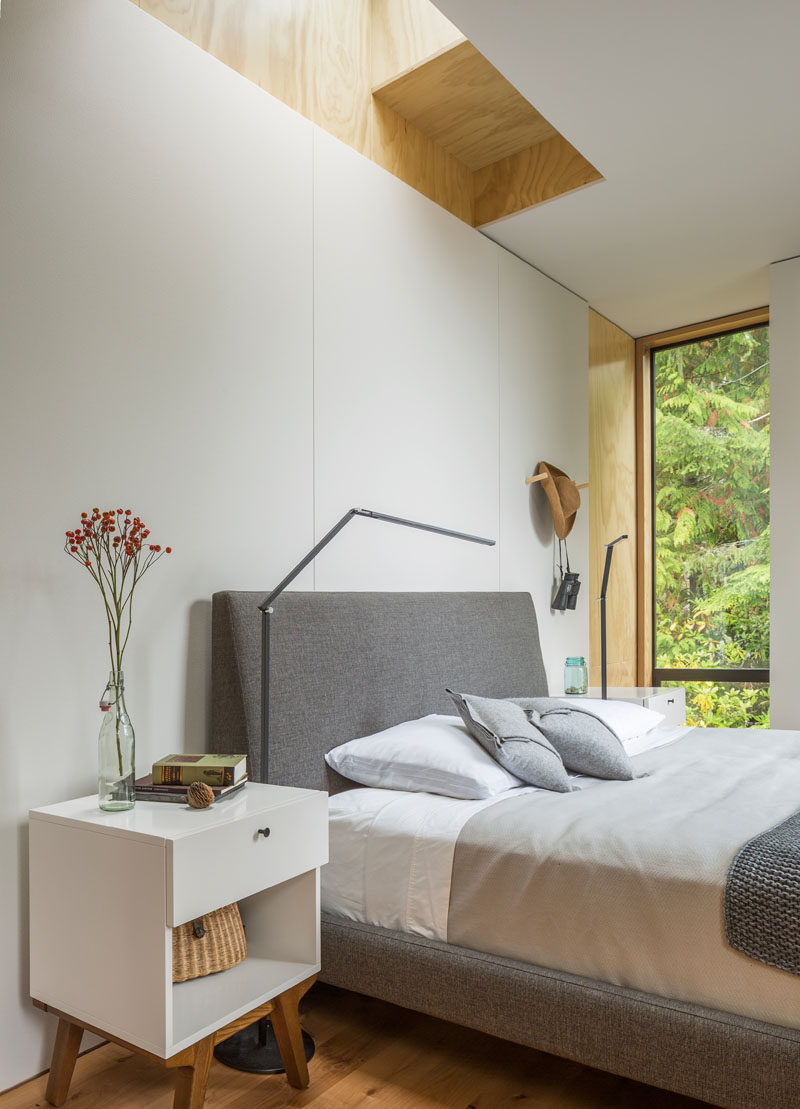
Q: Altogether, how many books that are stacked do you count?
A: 3